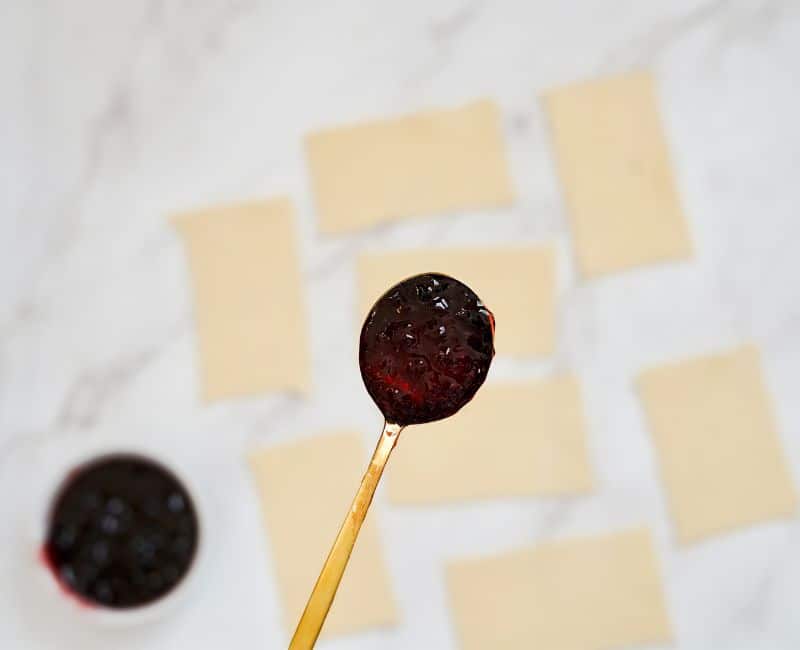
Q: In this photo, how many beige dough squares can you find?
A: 8